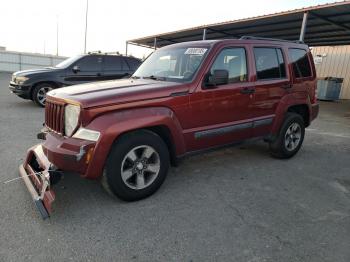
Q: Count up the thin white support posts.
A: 4